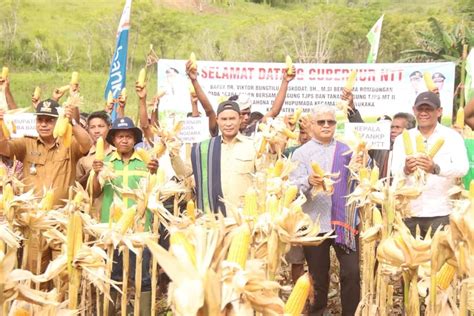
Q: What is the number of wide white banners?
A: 1